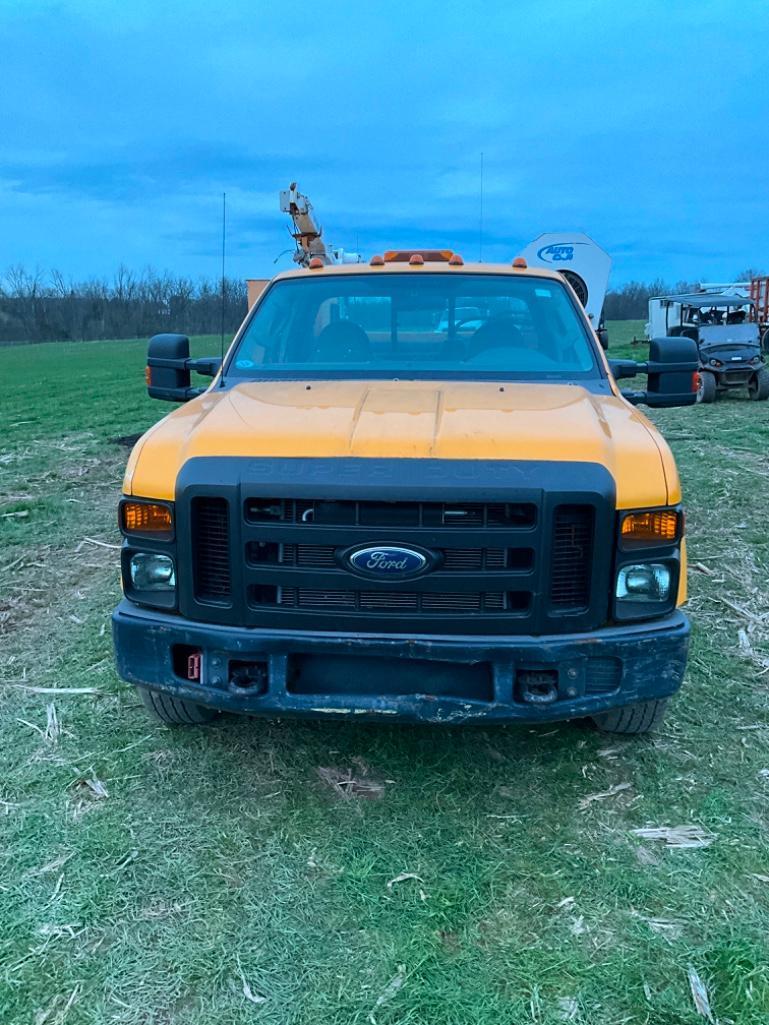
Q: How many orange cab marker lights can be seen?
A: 5